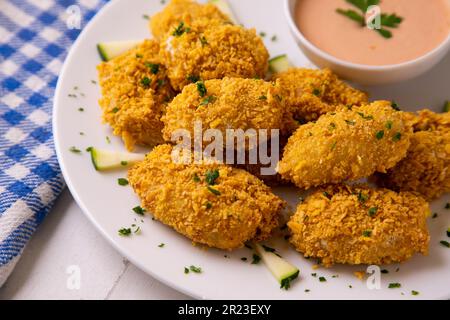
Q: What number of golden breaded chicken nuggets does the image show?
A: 9